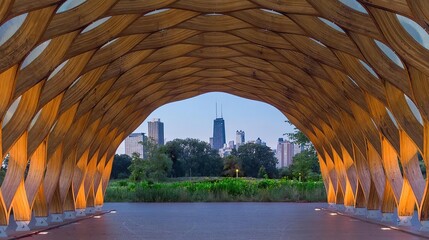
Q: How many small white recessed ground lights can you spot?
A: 6